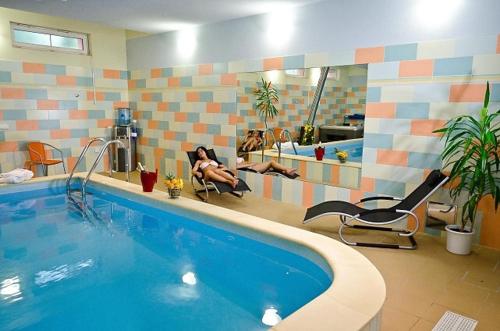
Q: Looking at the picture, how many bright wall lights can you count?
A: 3